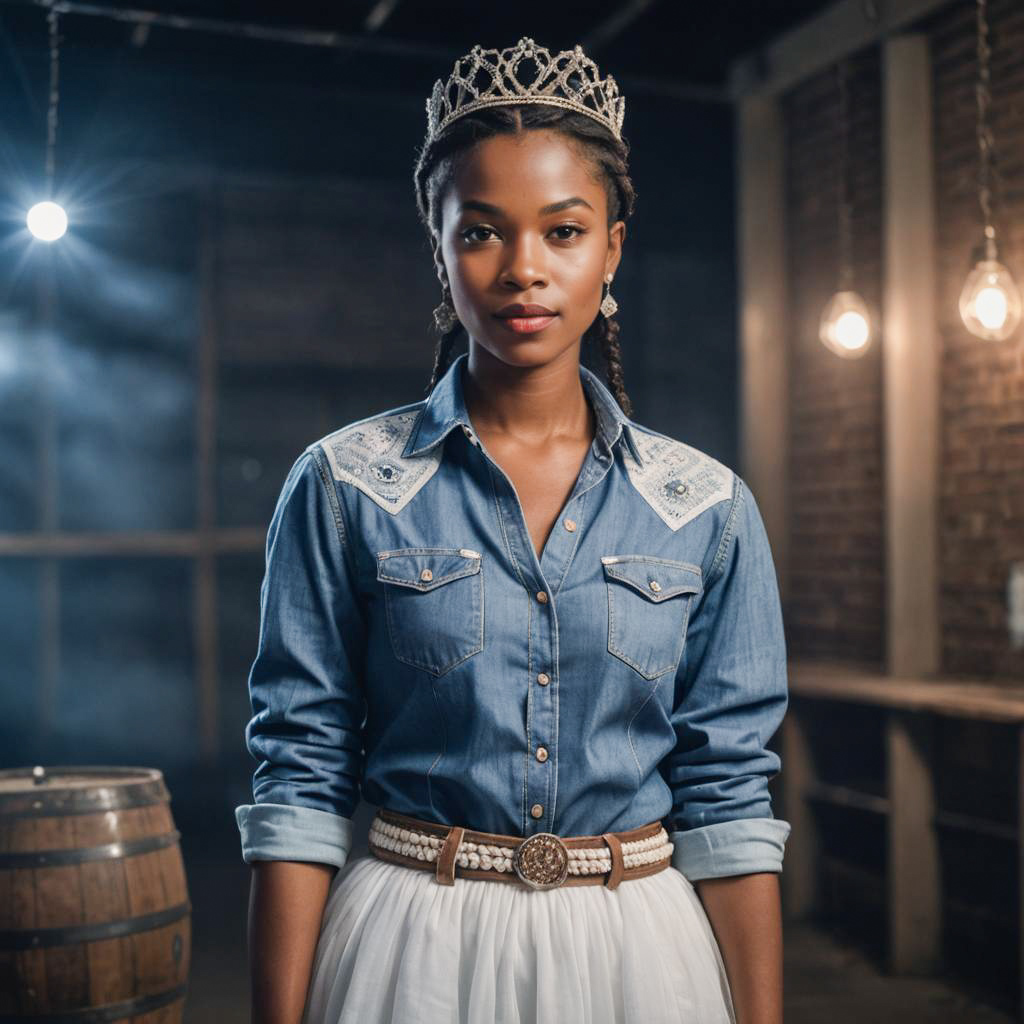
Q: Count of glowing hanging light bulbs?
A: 3